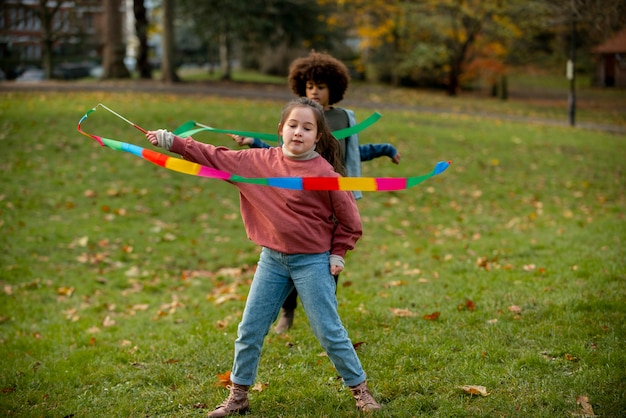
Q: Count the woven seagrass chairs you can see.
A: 0